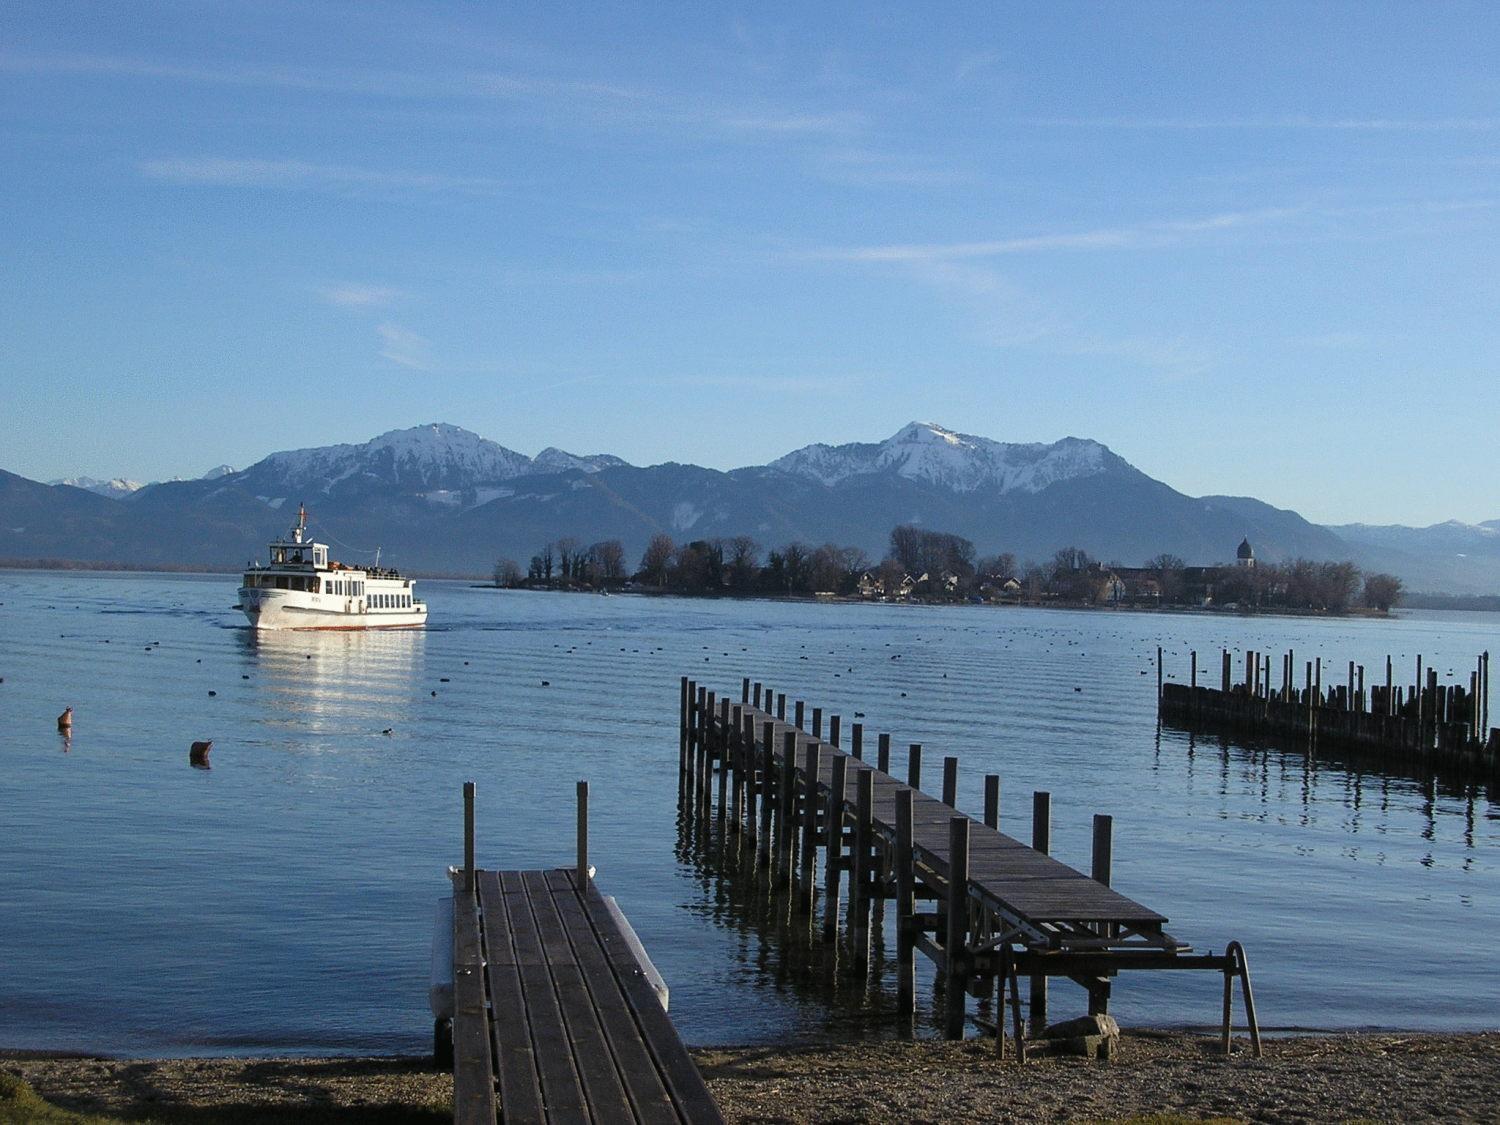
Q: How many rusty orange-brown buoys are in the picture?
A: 2